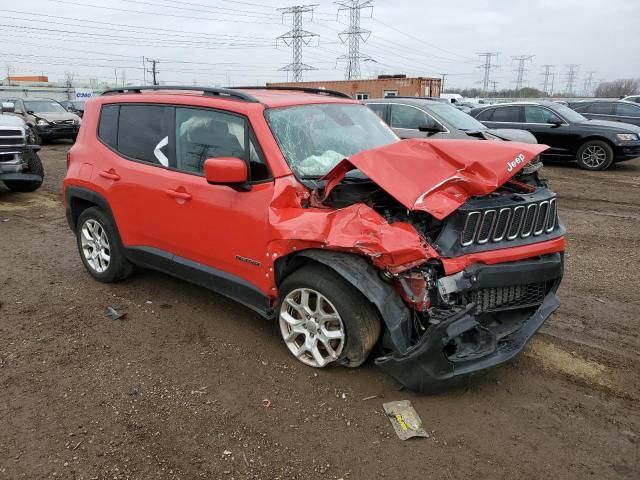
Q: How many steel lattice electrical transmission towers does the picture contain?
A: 7